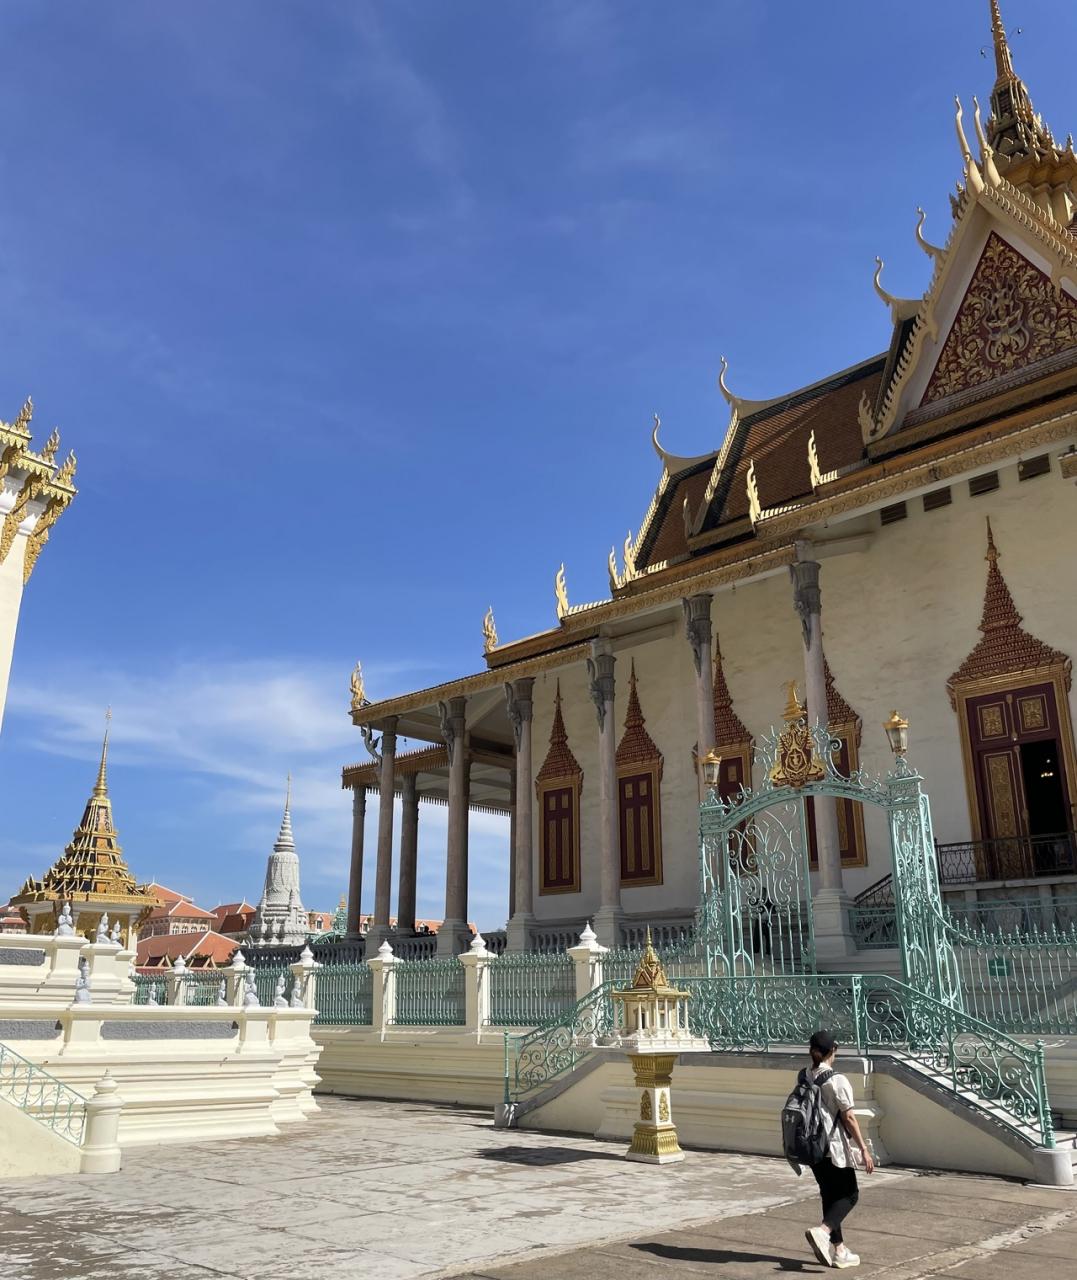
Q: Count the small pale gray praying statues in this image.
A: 9